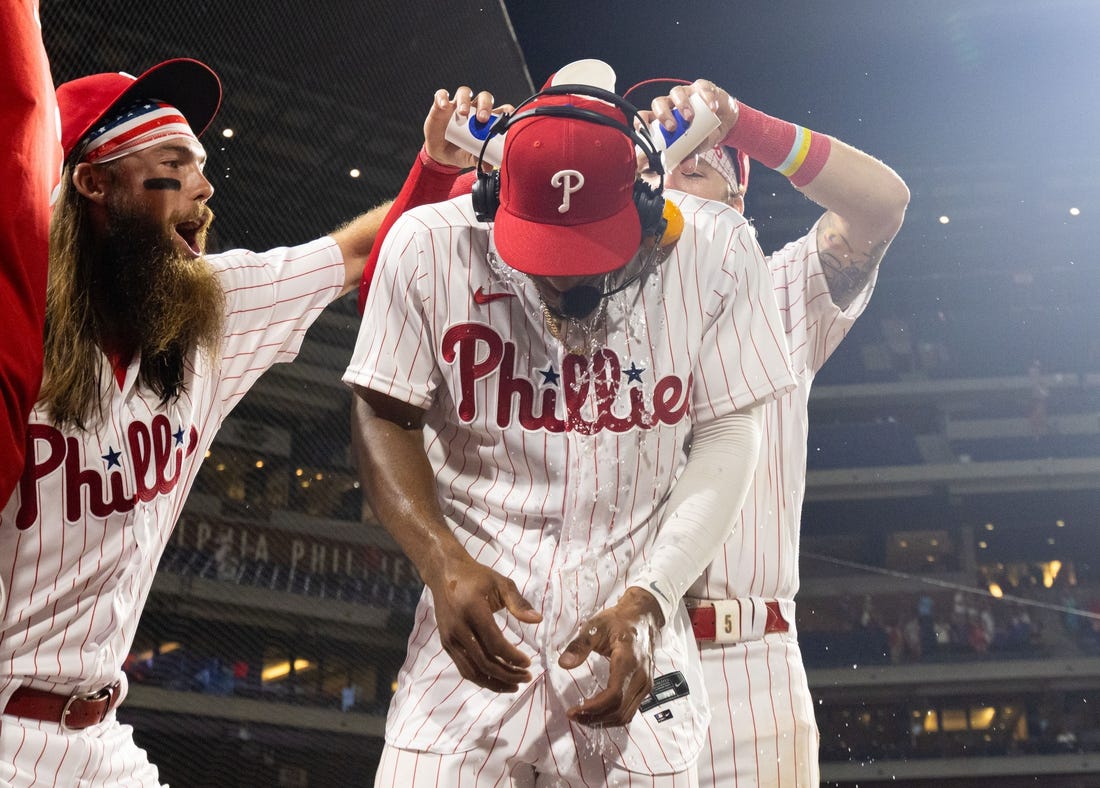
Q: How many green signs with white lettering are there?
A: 0